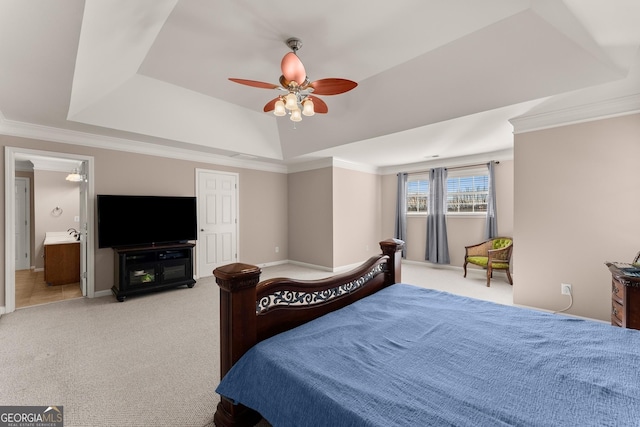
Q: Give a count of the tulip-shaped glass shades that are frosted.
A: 4